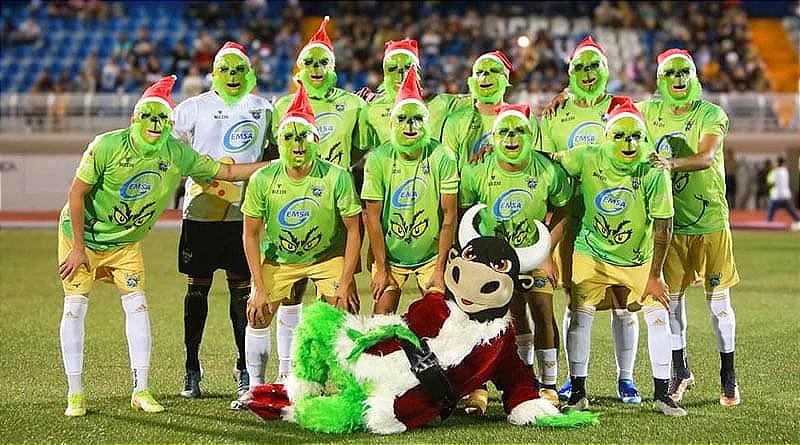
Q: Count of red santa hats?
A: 11